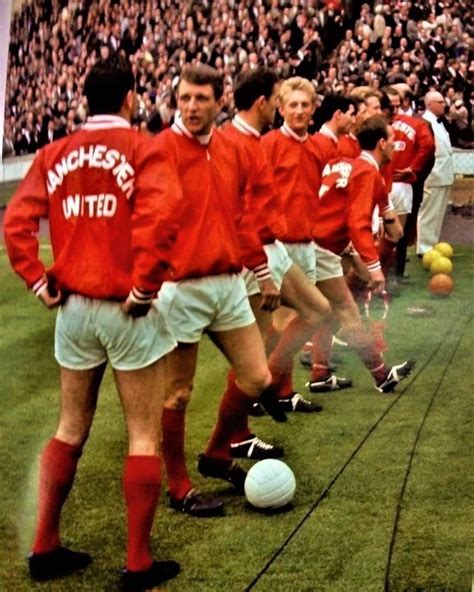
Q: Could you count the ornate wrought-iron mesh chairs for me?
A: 0